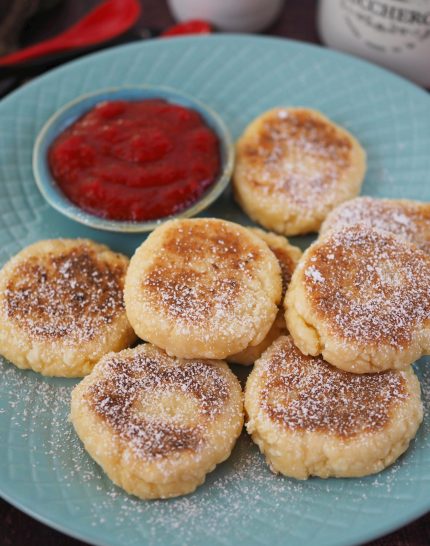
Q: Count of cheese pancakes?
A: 8